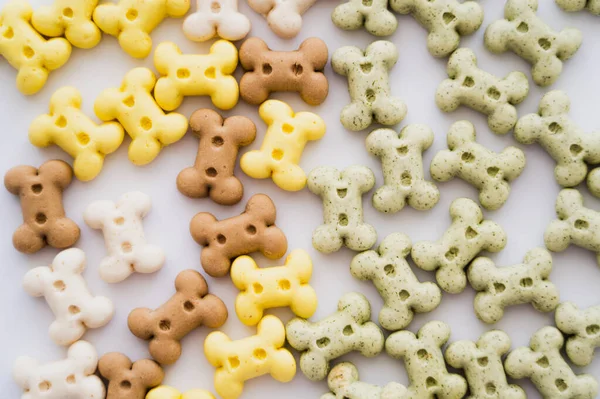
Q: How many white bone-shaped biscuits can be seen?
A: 5